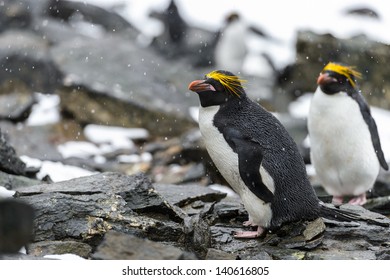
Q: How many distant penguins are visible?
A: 2